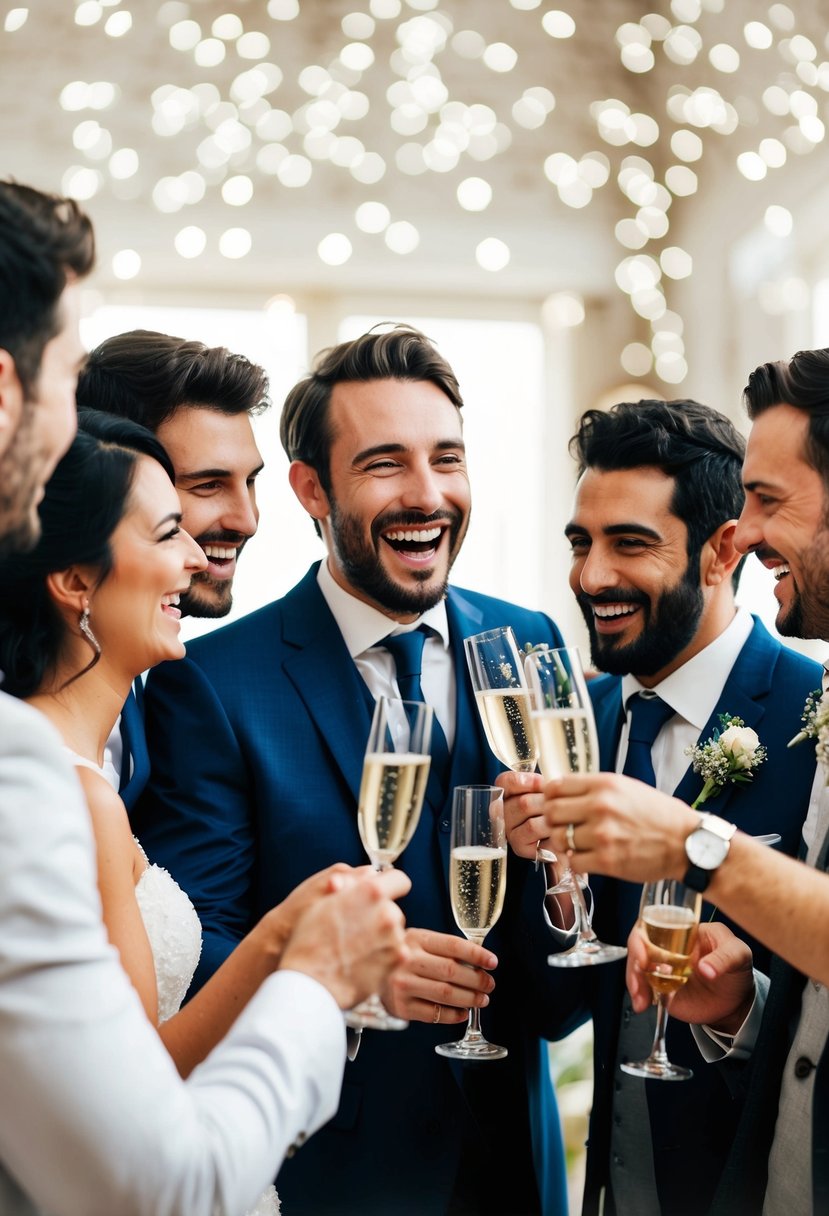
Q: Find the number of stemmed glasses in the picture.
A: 5